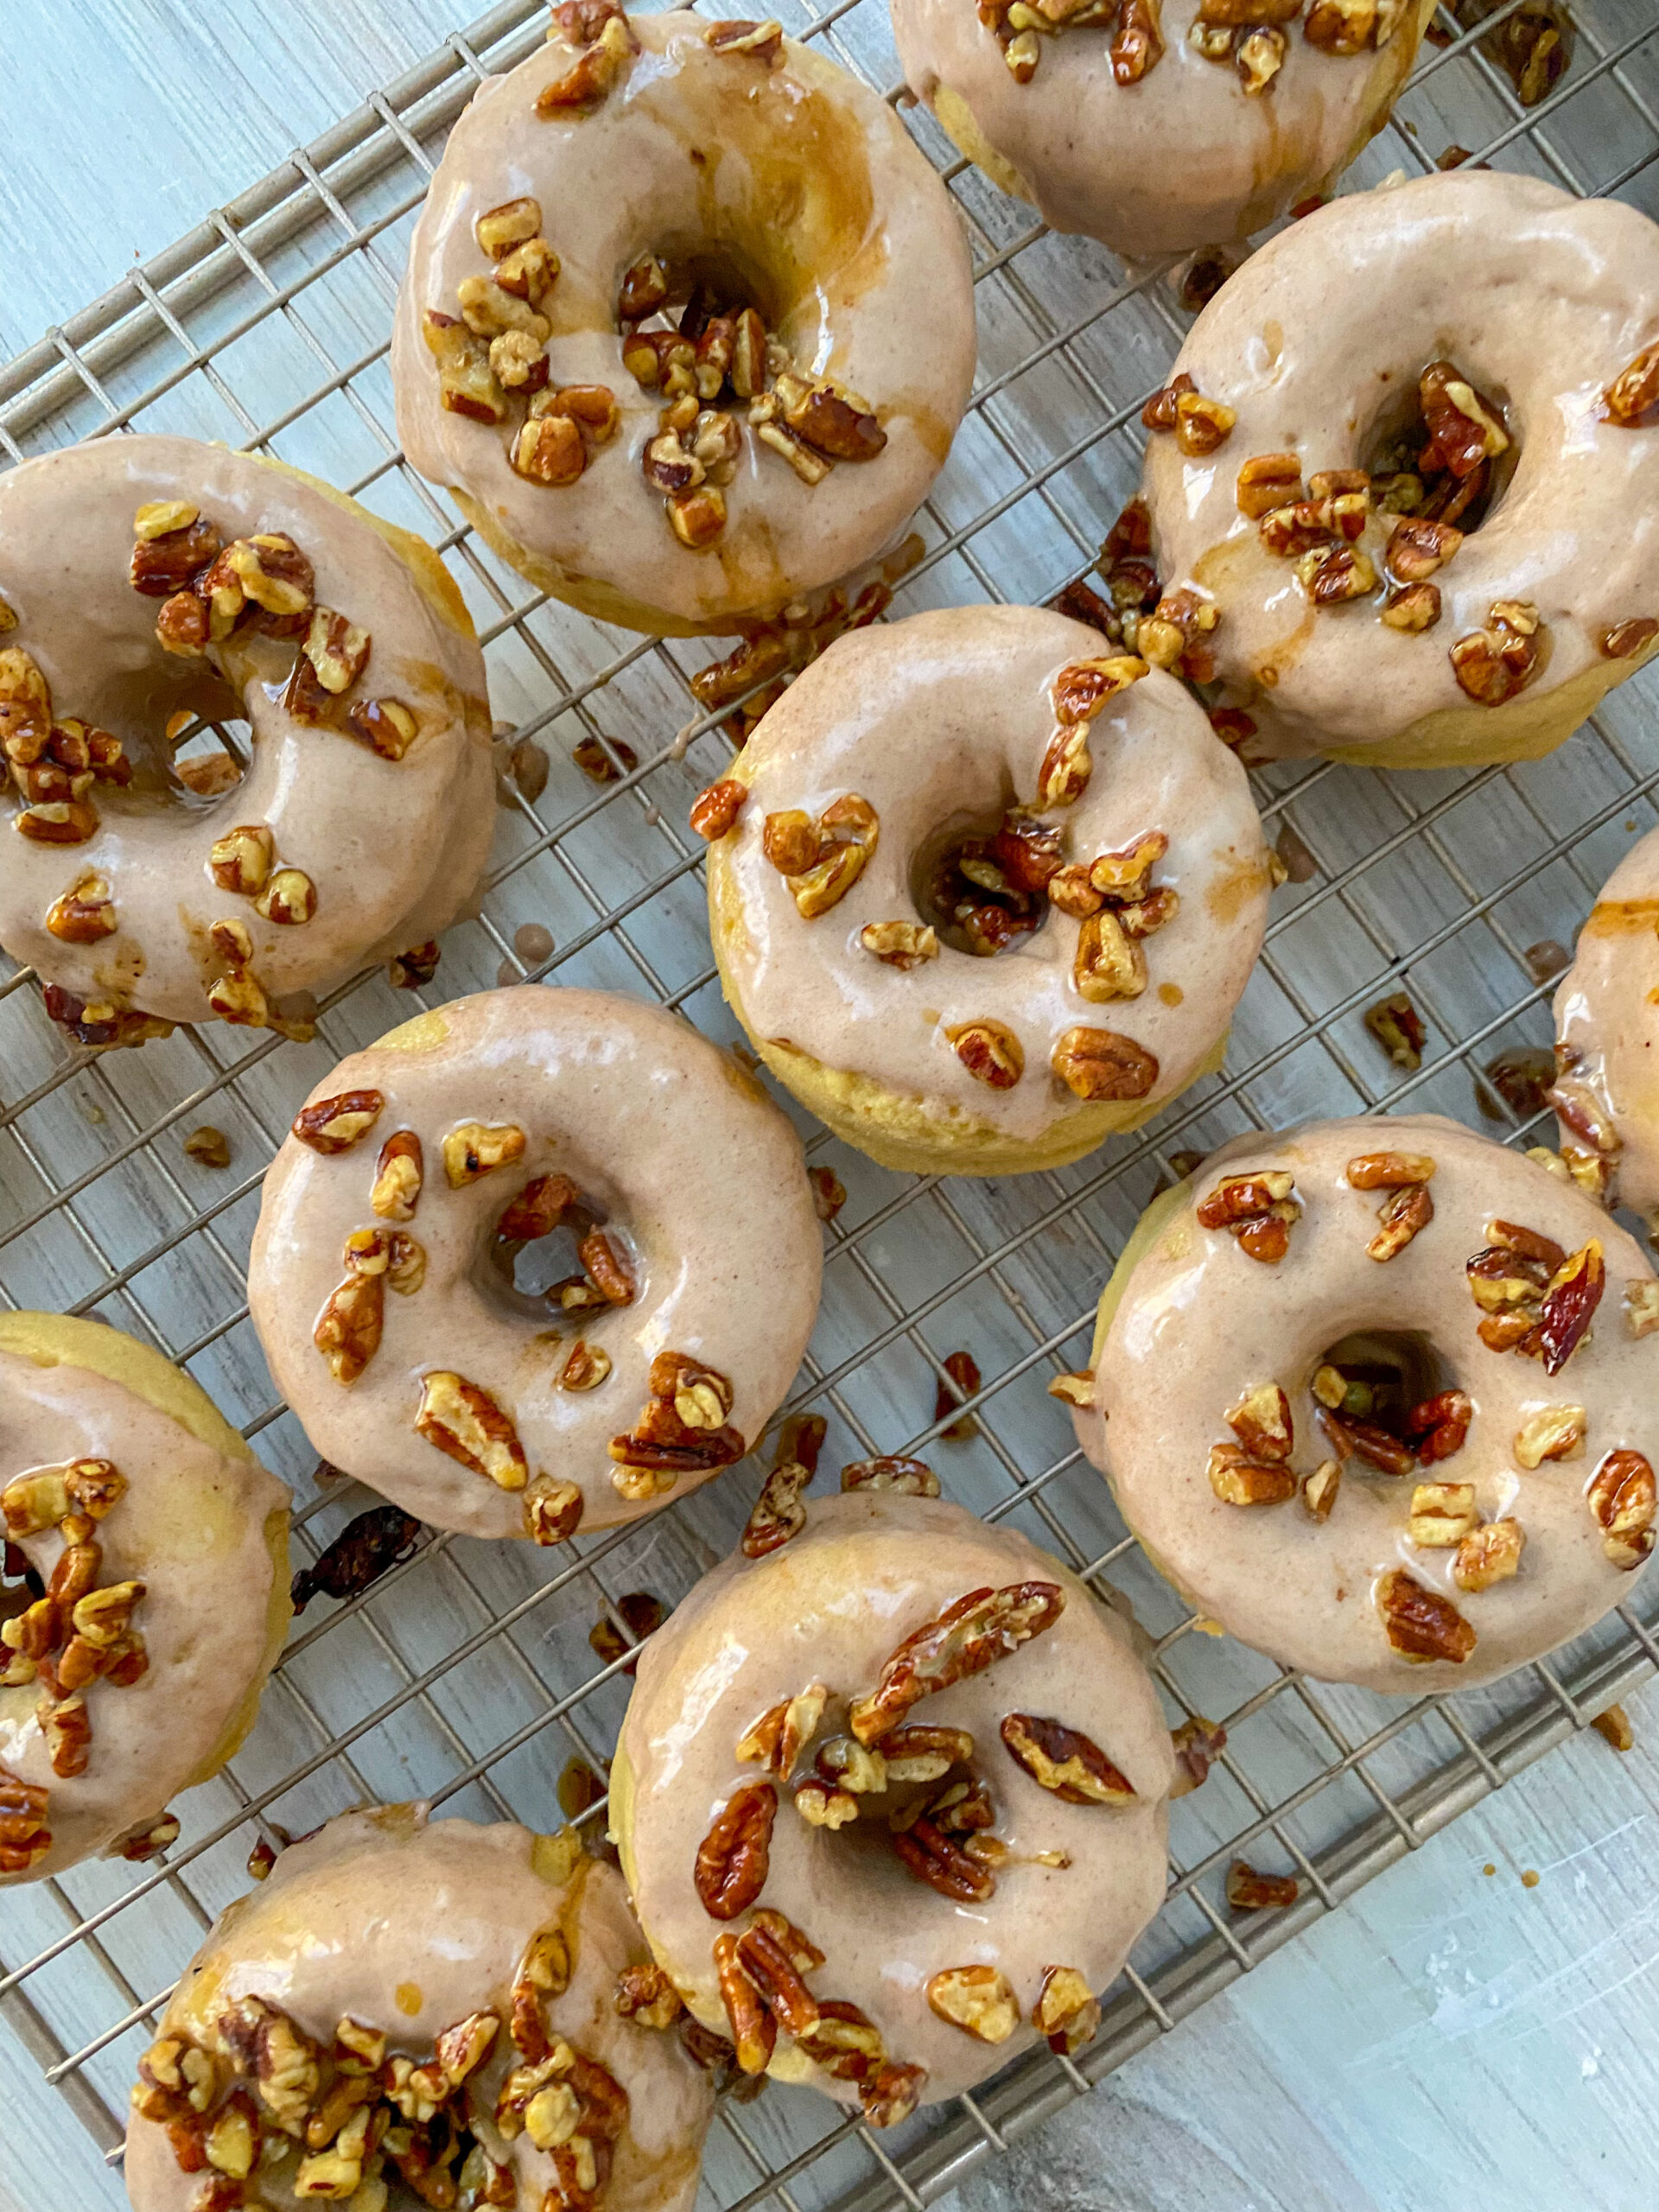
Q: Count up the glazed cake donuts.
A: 11